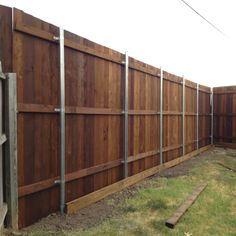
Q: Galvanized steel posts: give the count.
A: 6